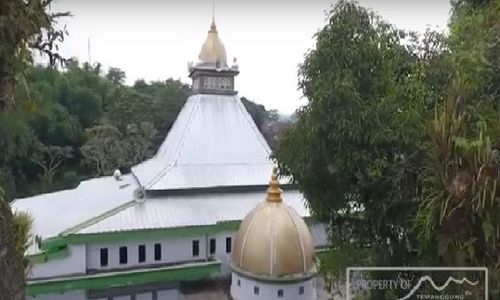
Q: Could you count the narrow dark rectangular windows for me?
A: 7